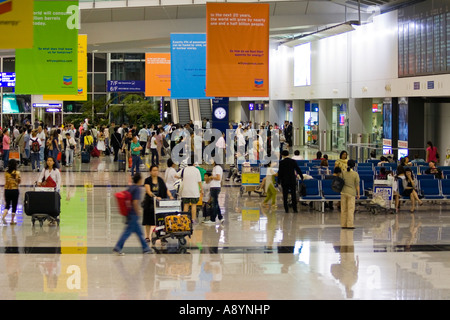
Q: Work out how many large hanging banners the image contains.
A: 6